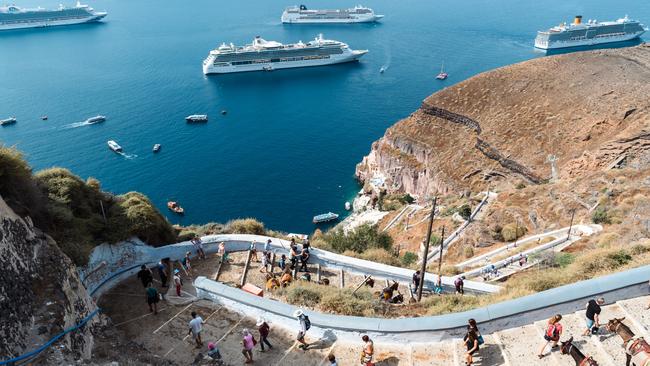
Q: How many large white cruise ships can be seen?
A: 4